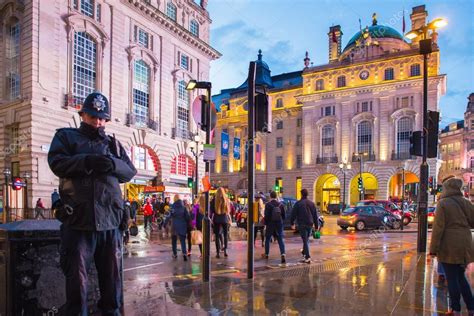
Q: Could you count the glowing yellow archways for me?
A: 3